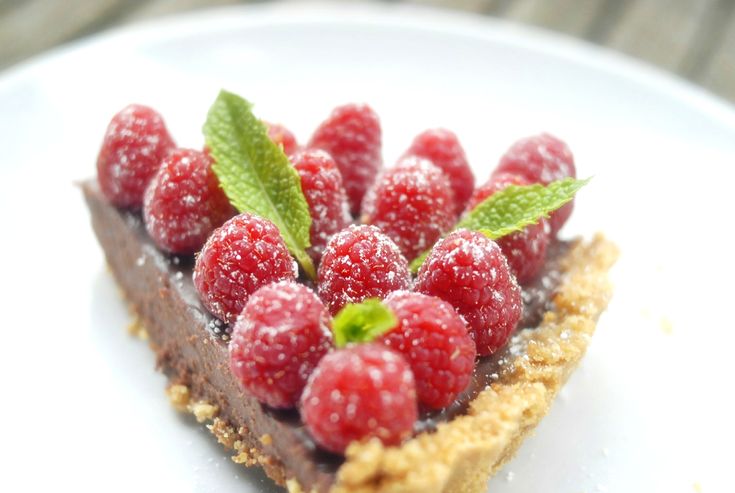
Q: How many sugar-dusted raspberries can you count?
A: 15